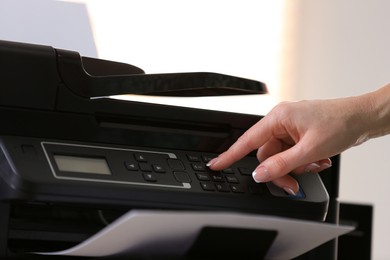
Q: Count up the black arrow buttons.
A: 4